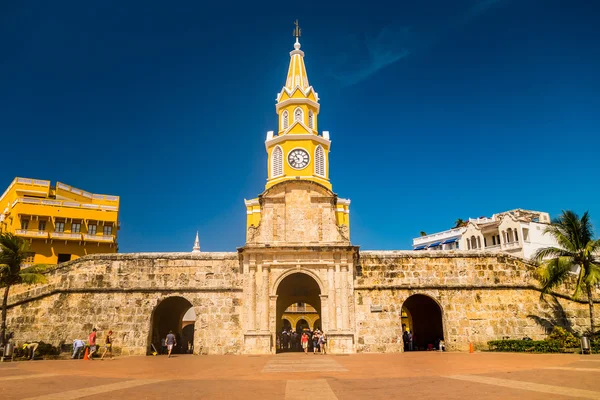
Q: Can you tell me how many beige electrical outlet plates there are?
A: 0